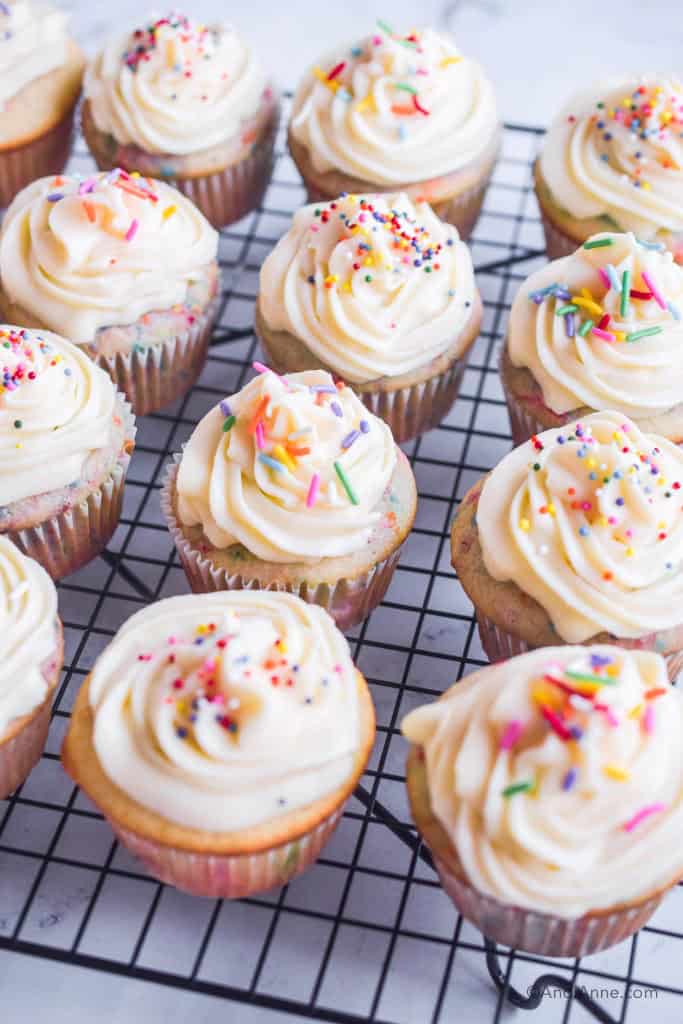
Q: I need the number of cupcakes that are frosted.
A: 13